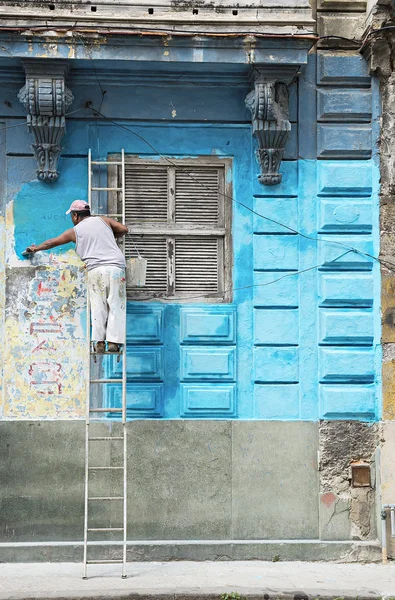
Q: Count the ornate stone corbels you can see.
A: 2